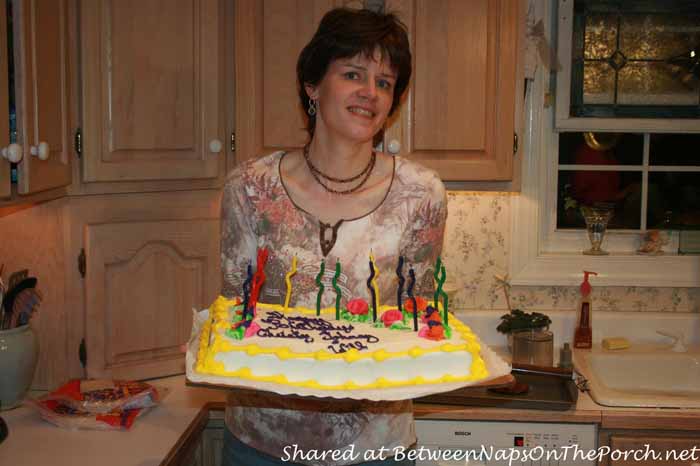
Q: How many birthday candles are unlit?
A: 12